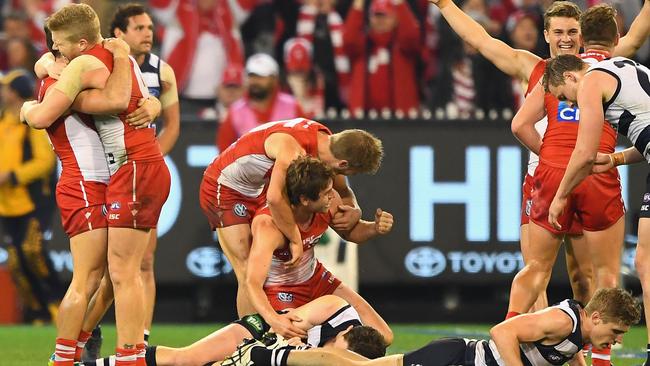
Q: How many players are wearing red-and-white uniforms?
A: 6